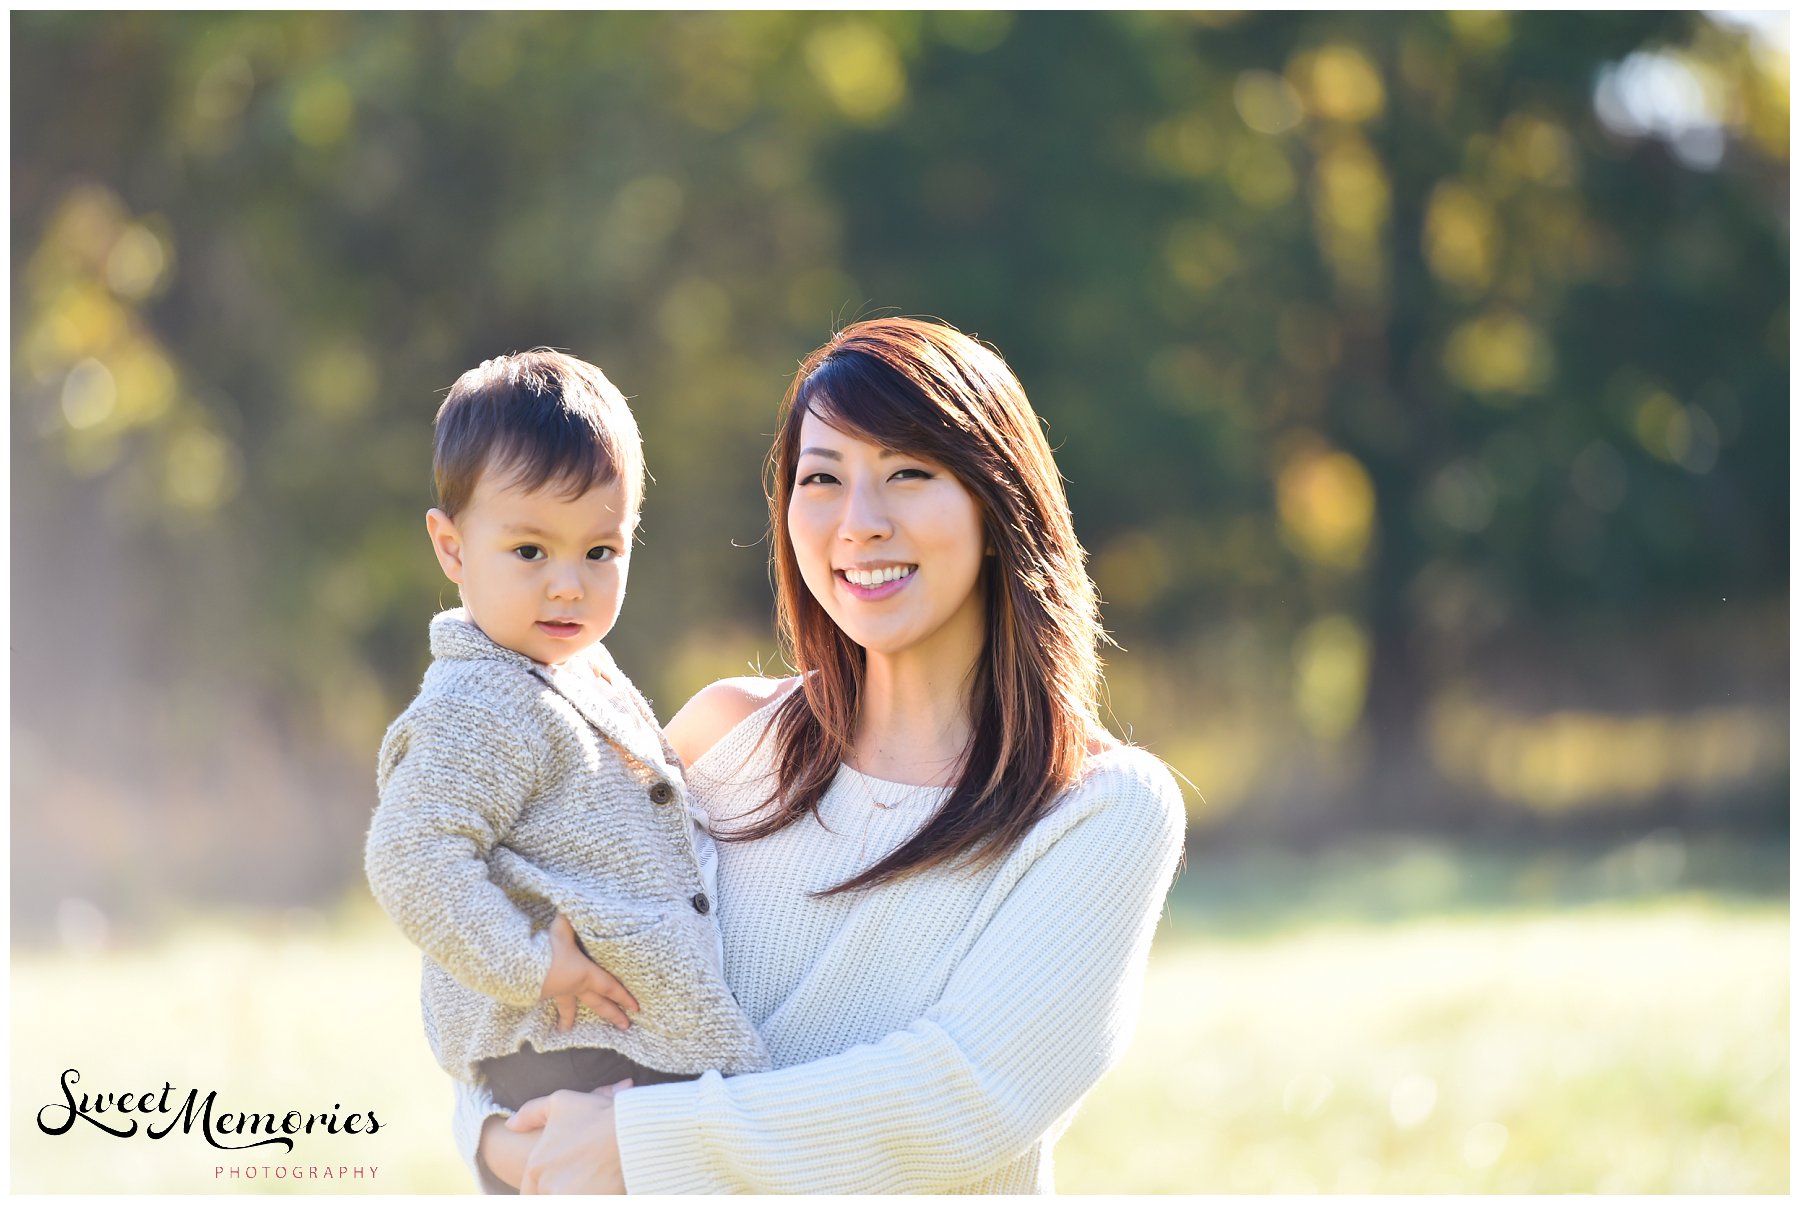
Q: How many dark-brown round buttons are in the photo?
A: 2